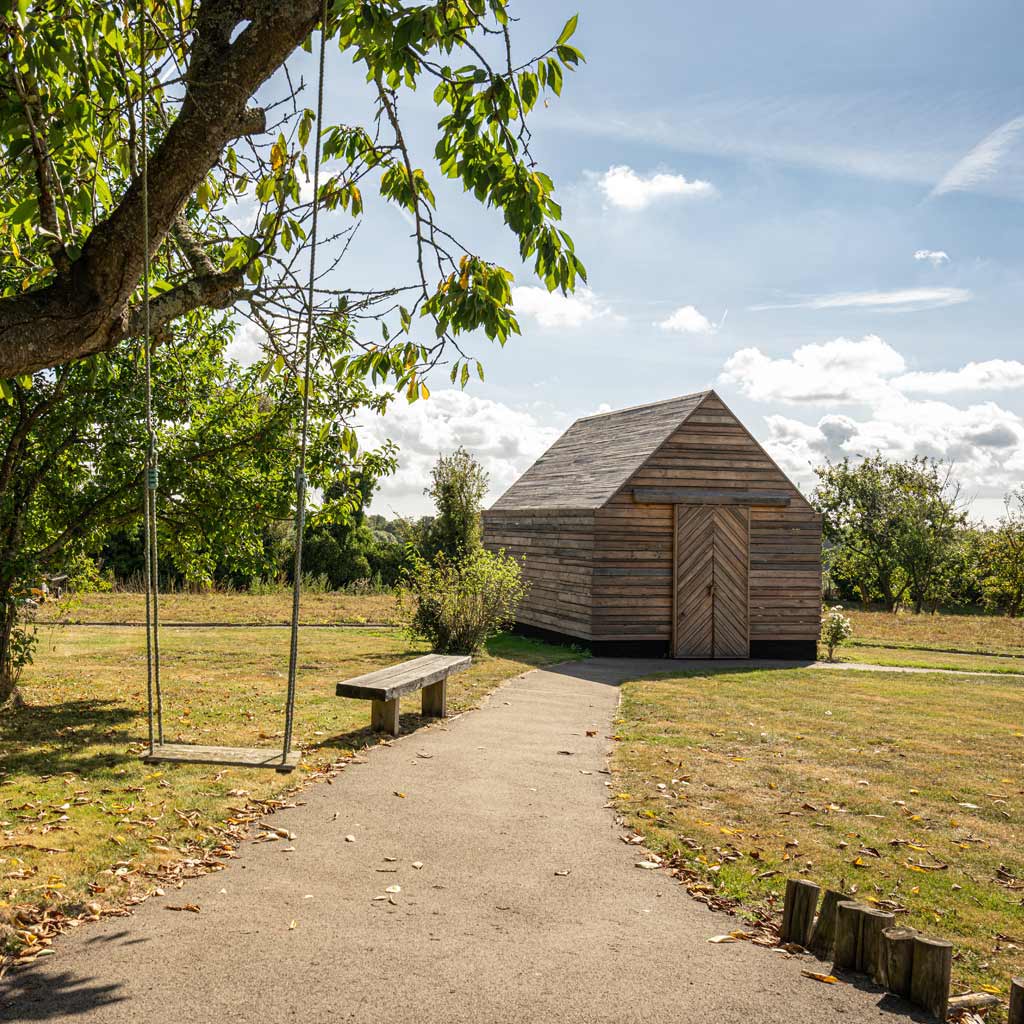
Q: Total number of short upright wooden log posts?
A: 7